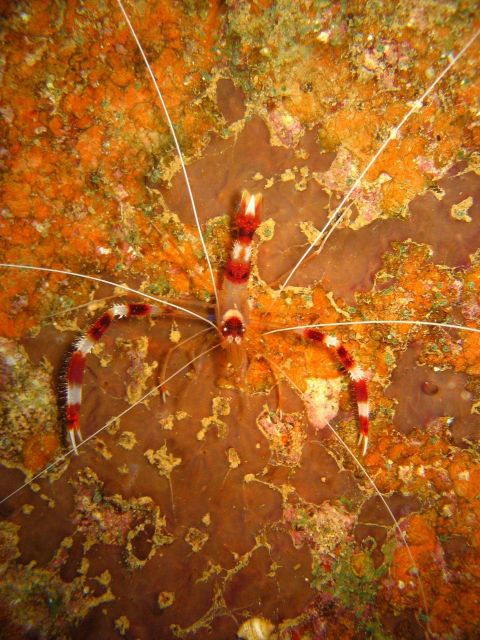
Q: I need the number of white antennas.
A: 6